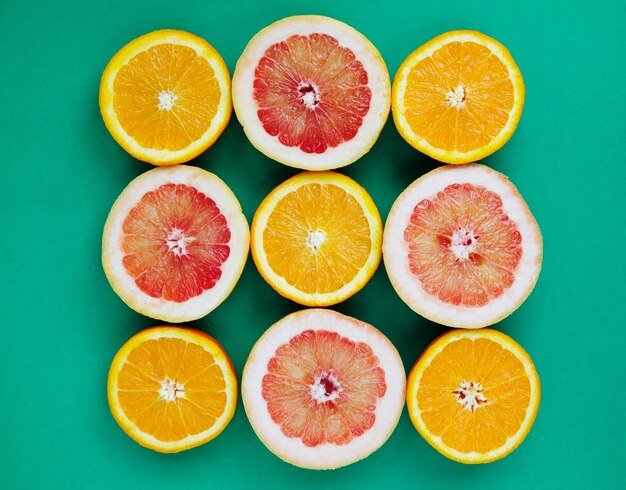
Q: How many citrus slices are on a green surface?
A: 9